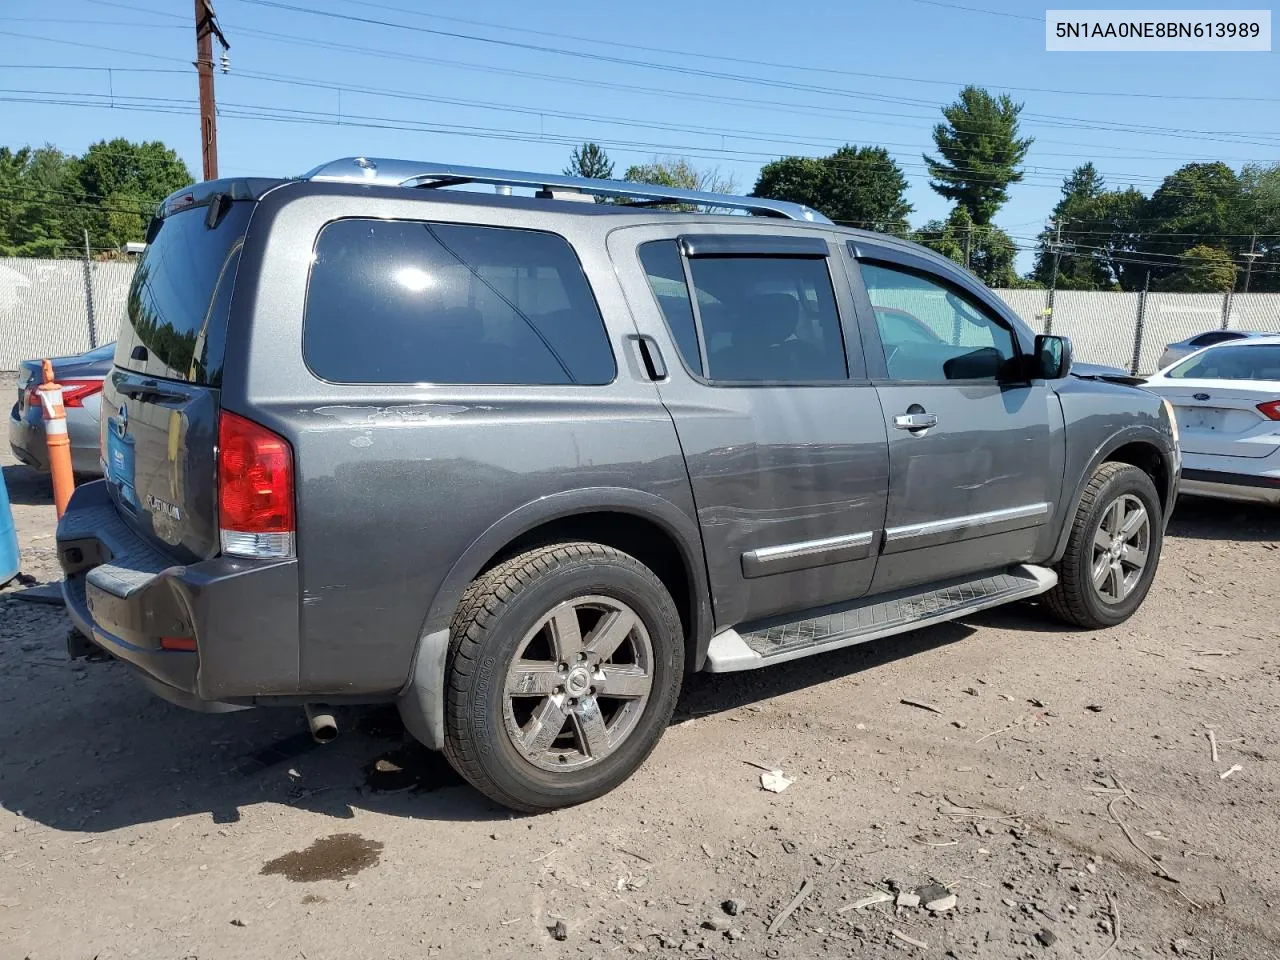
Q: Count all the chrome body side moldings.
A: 2